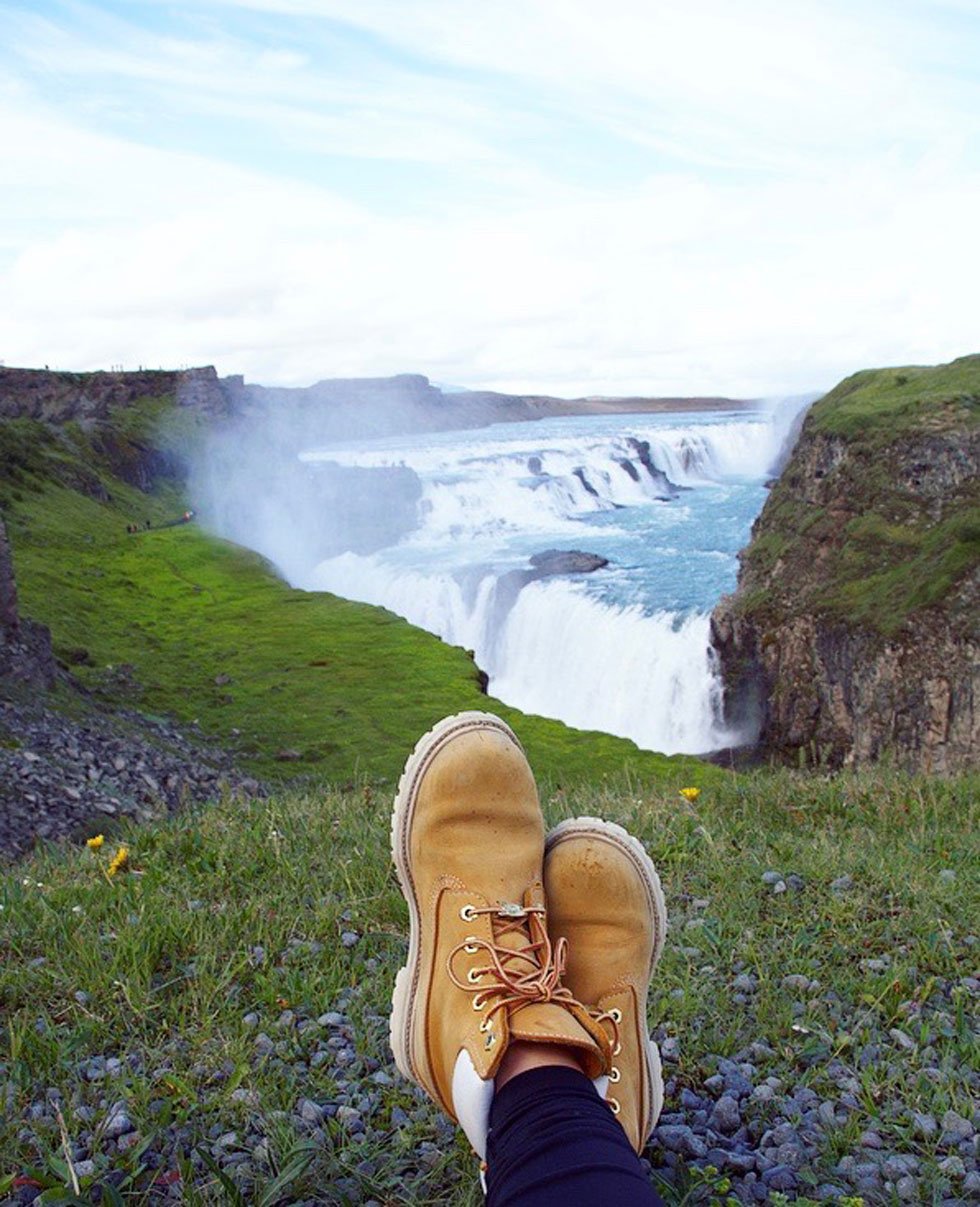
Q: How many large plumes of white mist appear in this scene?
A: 1